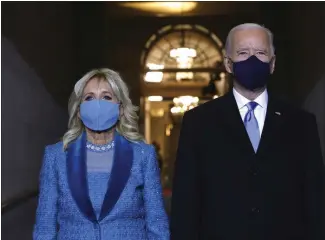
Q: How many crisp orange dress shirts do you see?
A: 0